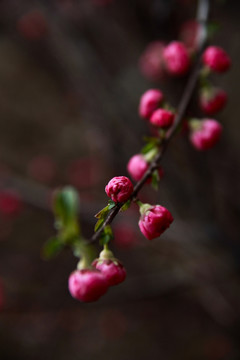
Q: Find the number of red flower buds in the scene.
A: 11